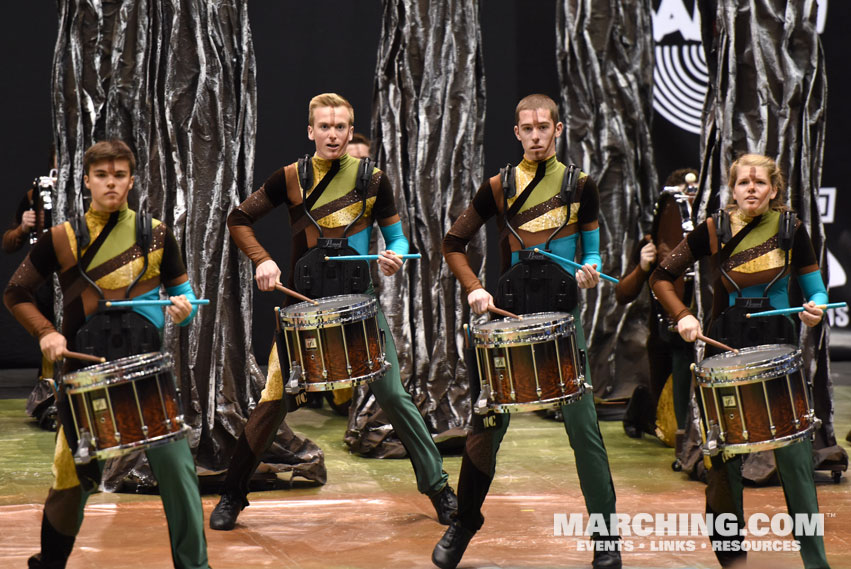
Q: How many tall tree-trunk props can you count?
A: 4